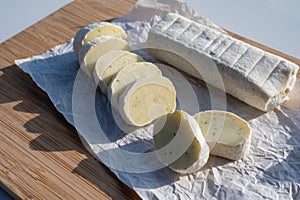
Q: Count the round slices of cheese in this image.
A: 7